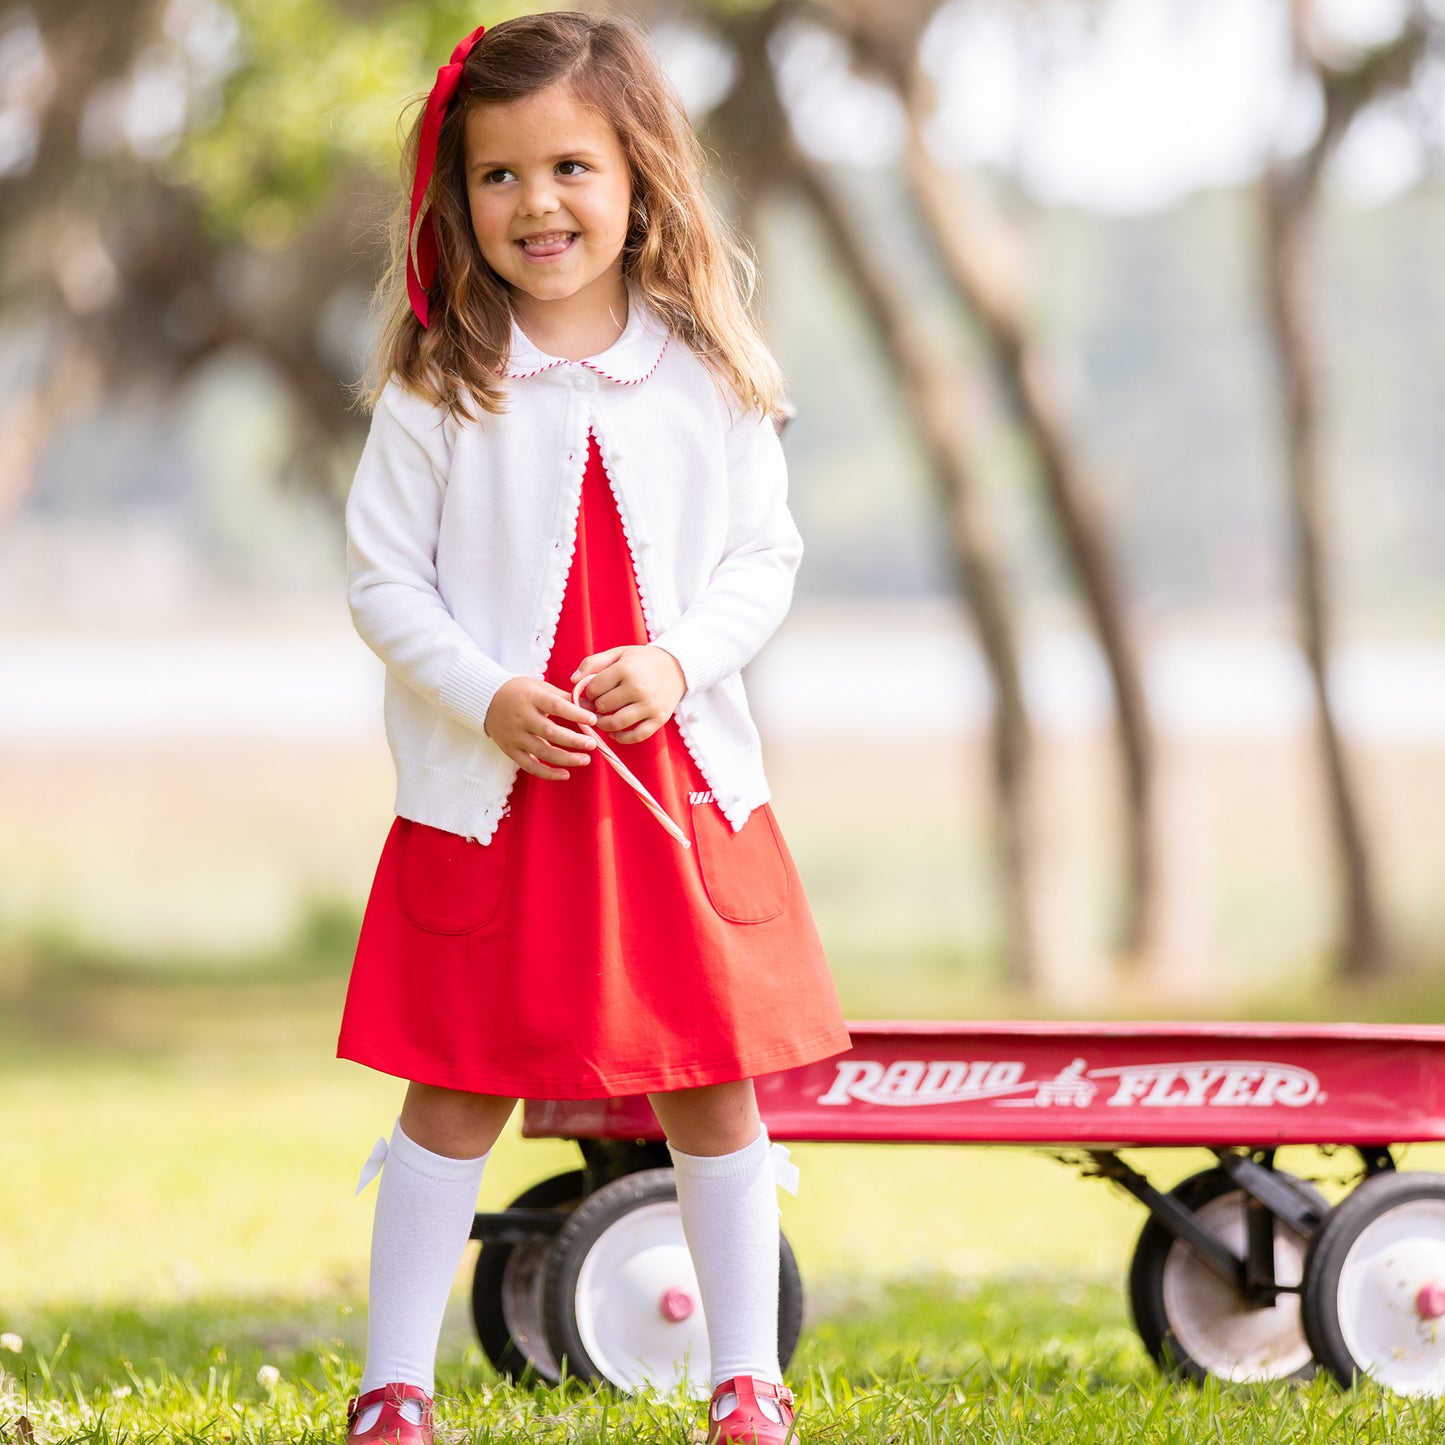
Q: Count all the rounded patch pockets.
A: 2